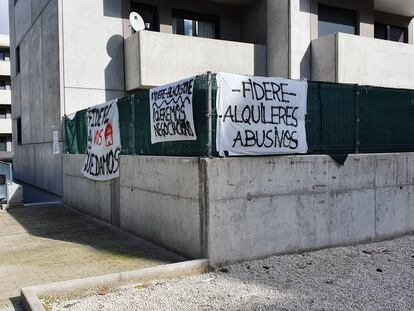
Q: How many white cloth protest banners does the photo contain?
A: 3